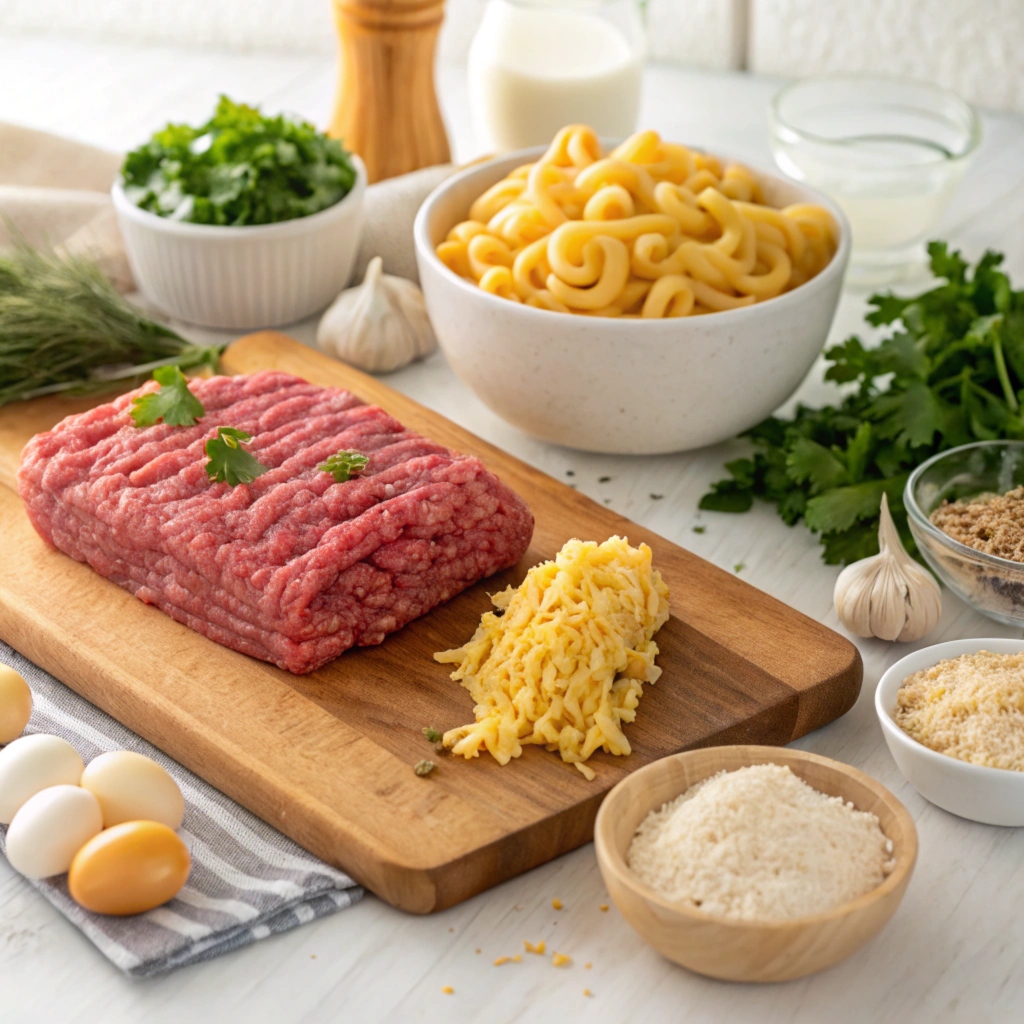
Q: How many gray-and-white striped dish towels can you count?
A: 1